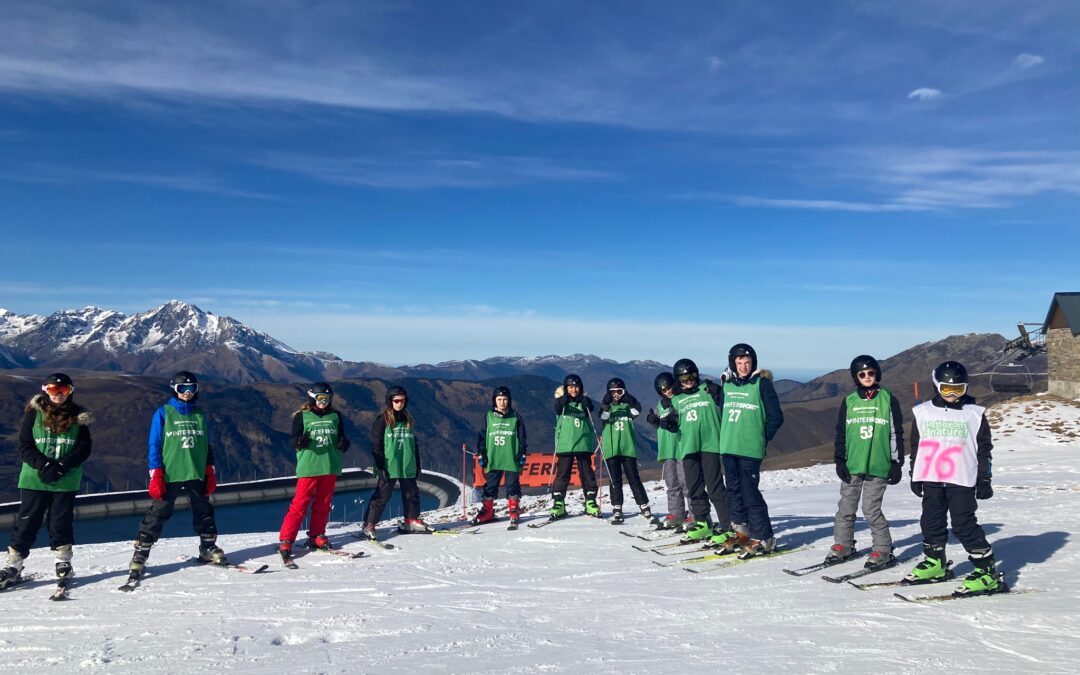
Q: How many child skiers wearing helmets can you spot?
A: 12